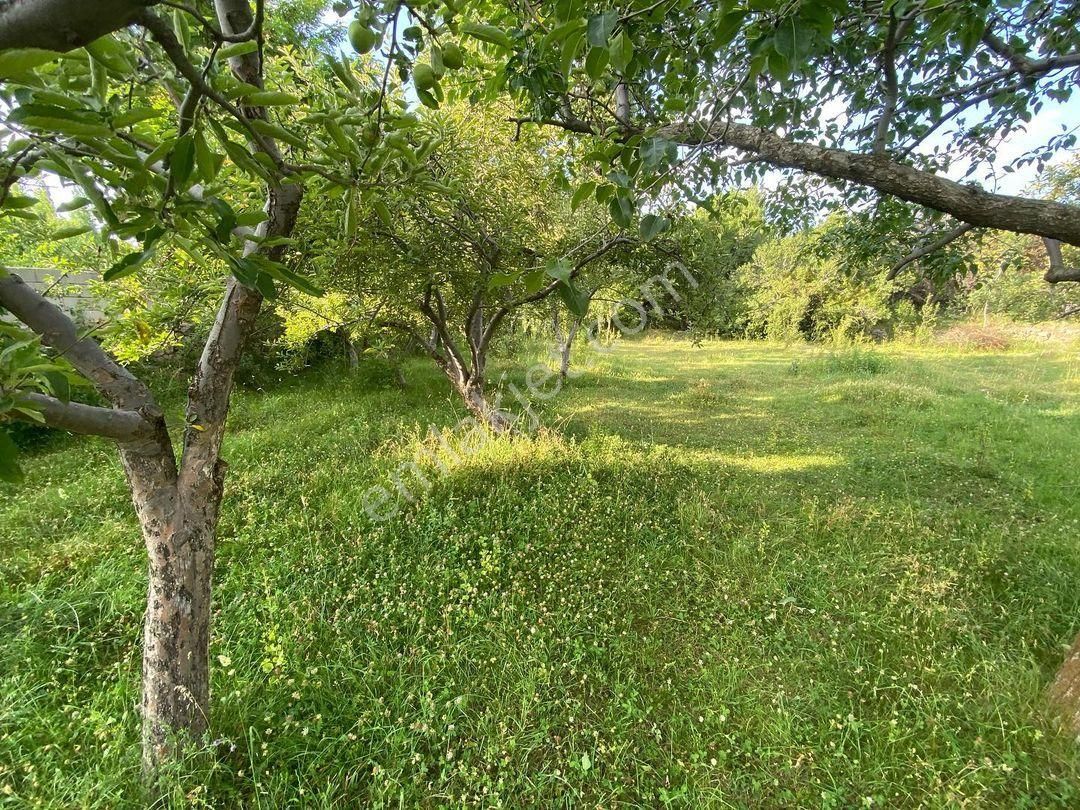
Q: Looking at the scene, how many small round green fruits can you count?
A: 3